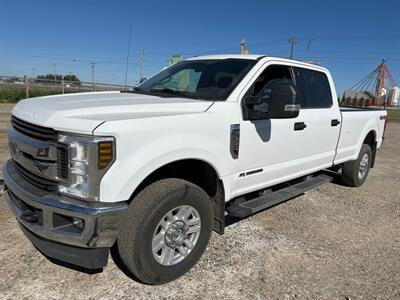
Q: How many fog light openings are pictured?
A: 1